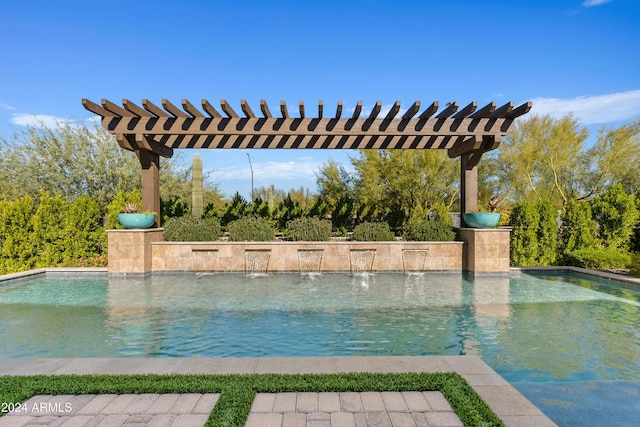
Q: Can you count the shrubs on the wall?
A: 5